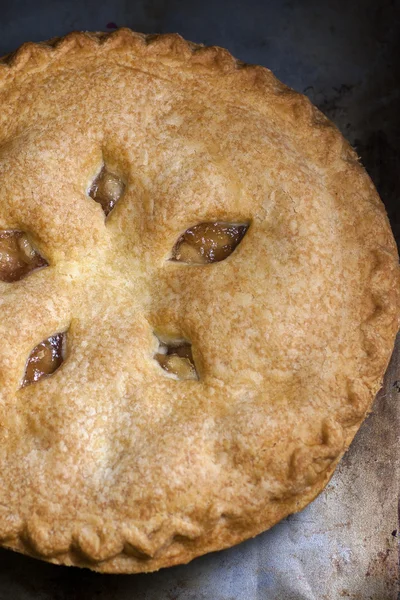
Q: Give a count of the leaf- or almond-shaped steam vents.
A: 5